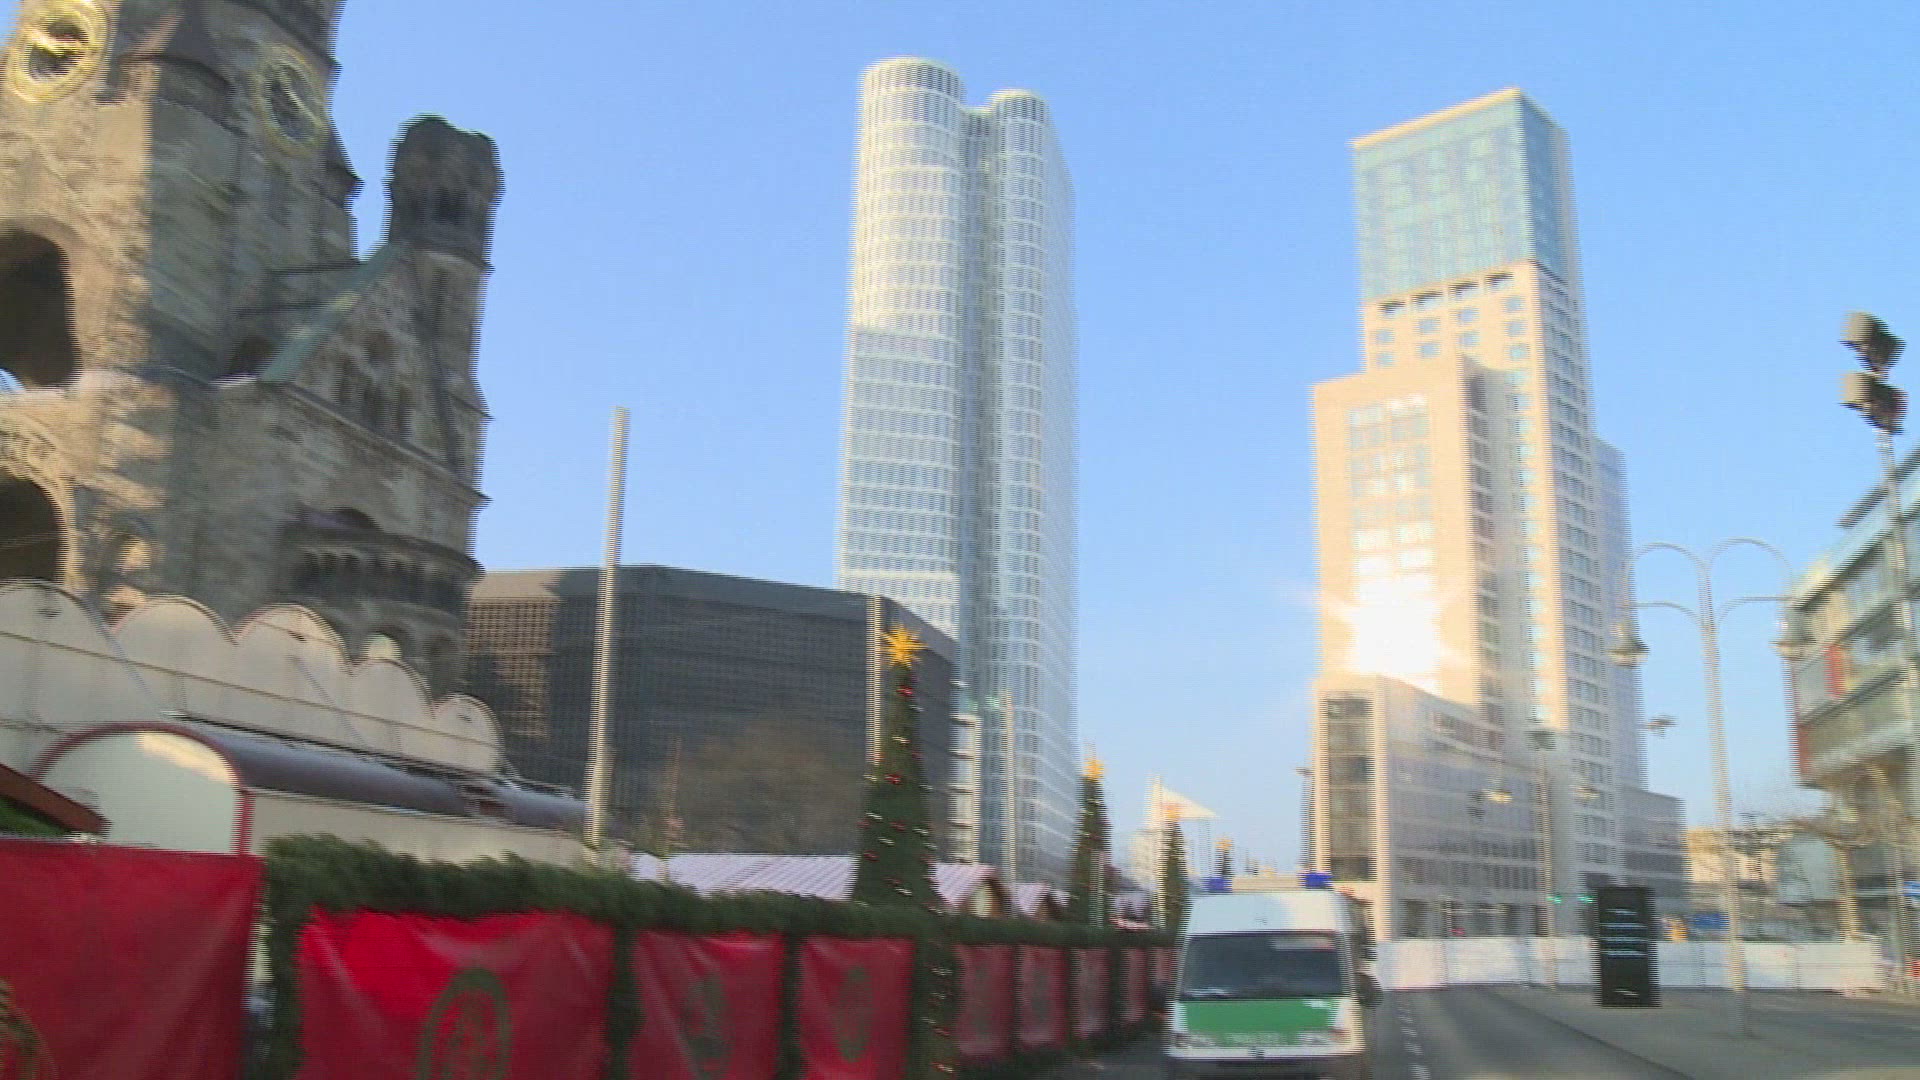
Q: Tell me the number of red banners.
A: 9